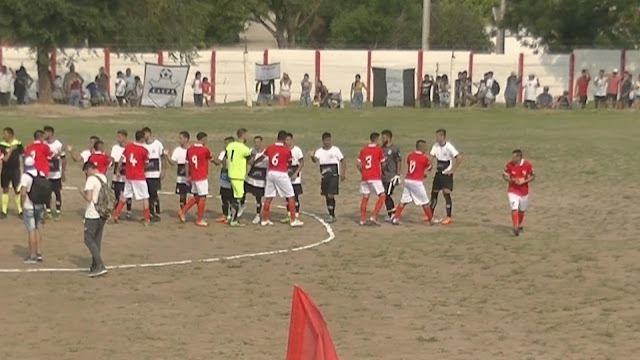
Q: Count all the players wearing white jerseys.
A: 10